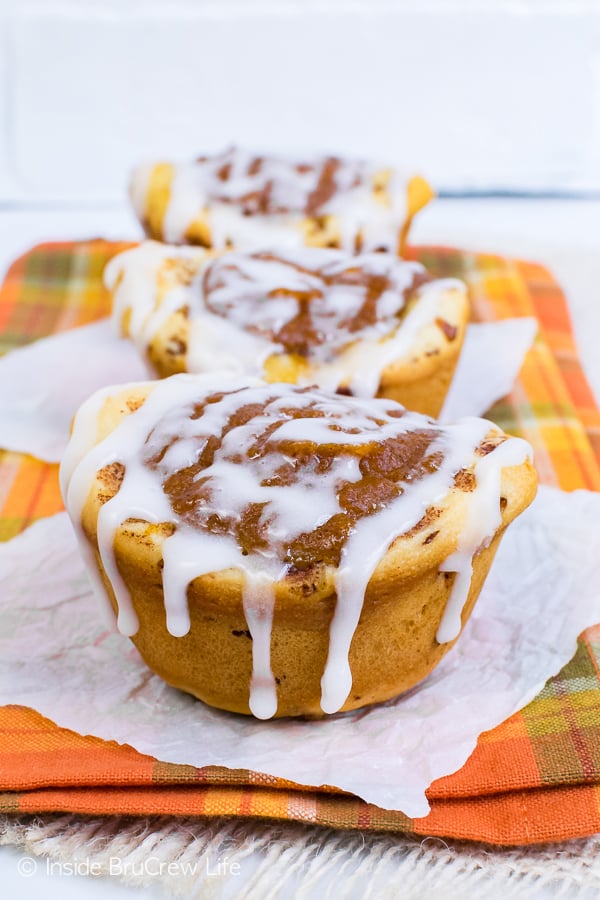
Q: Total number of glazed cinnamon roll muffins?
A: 3